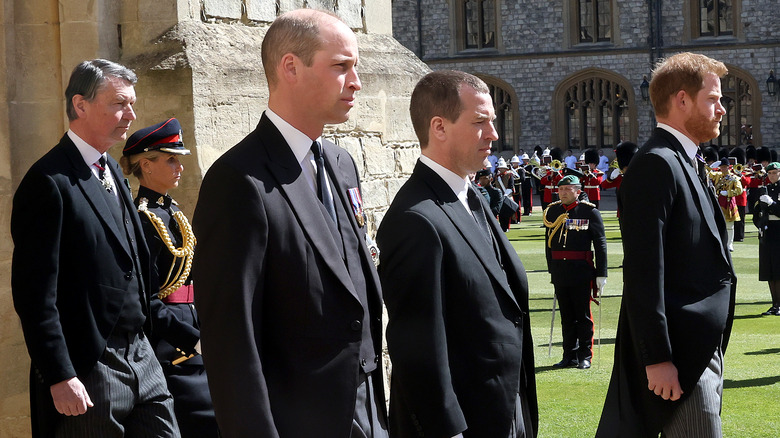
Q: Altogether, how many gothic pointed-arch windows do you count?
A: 3